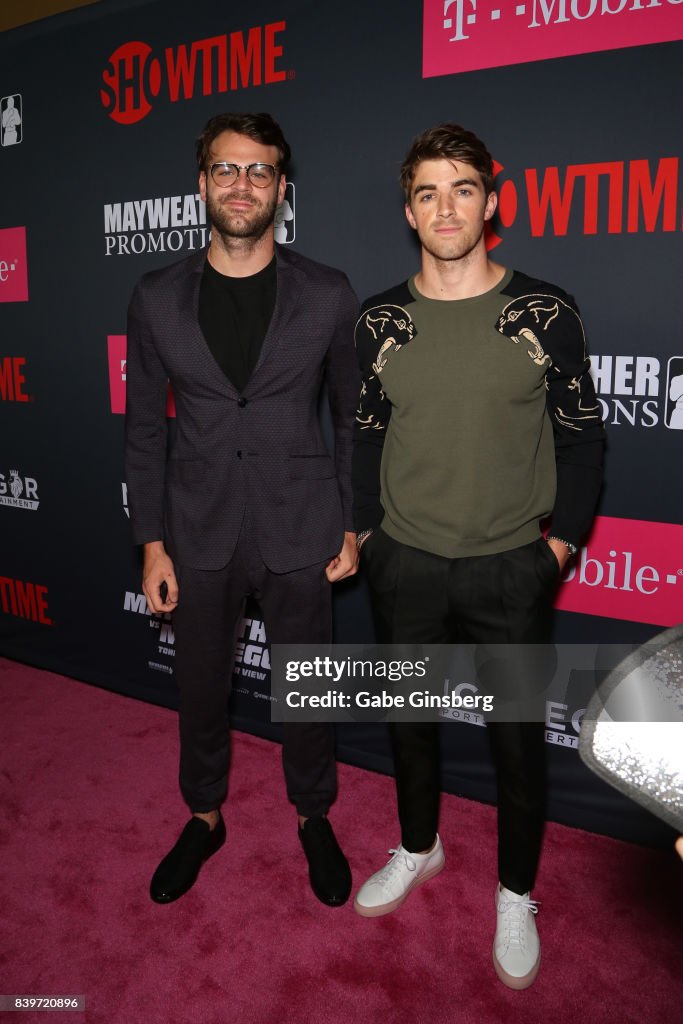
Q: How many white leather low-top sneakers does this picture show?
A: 2